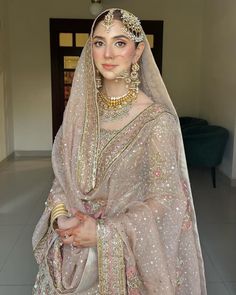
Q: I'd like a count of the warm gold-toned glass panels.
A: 4